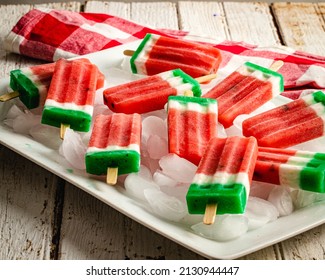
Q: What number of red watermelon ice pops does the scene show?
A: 10